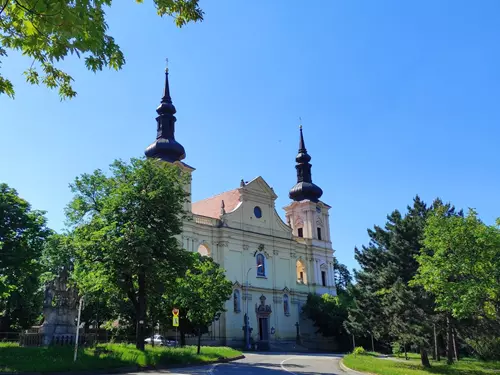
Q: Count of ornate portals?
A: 1